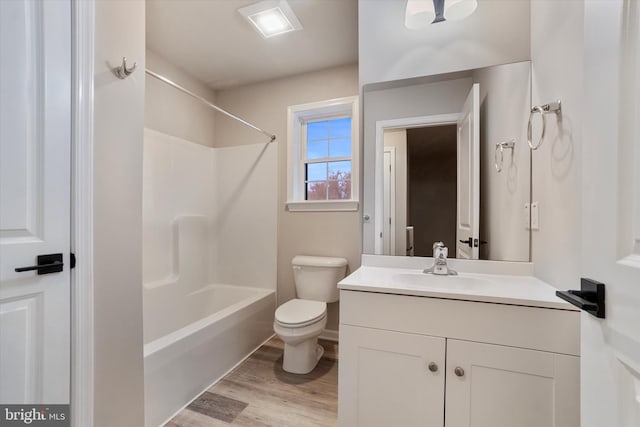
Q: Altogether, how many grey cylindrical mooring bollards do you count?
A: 0